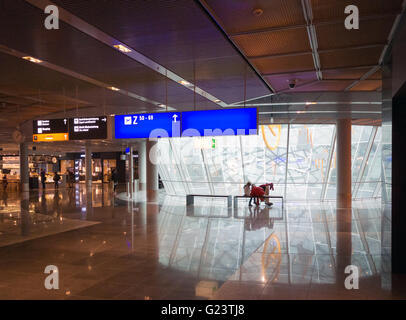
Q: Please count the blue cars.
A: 0